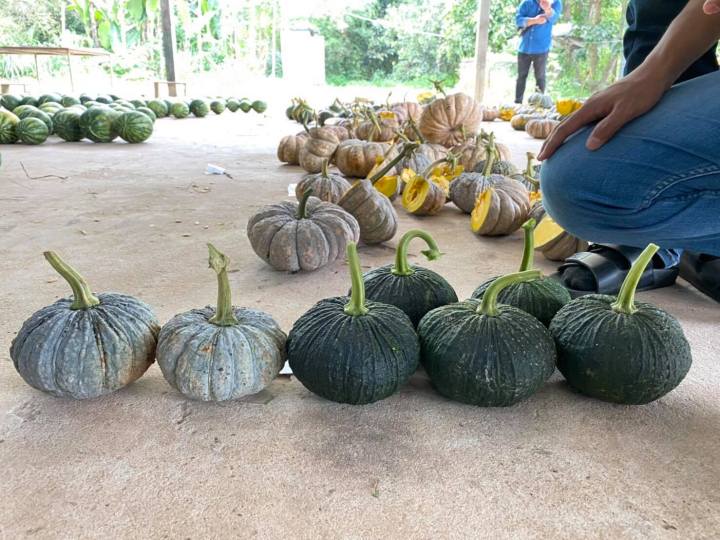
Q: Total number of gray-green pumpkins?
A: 2